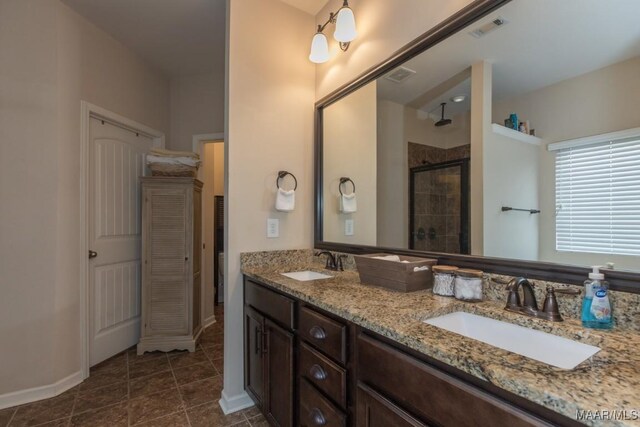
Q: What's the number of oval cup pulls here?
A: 3